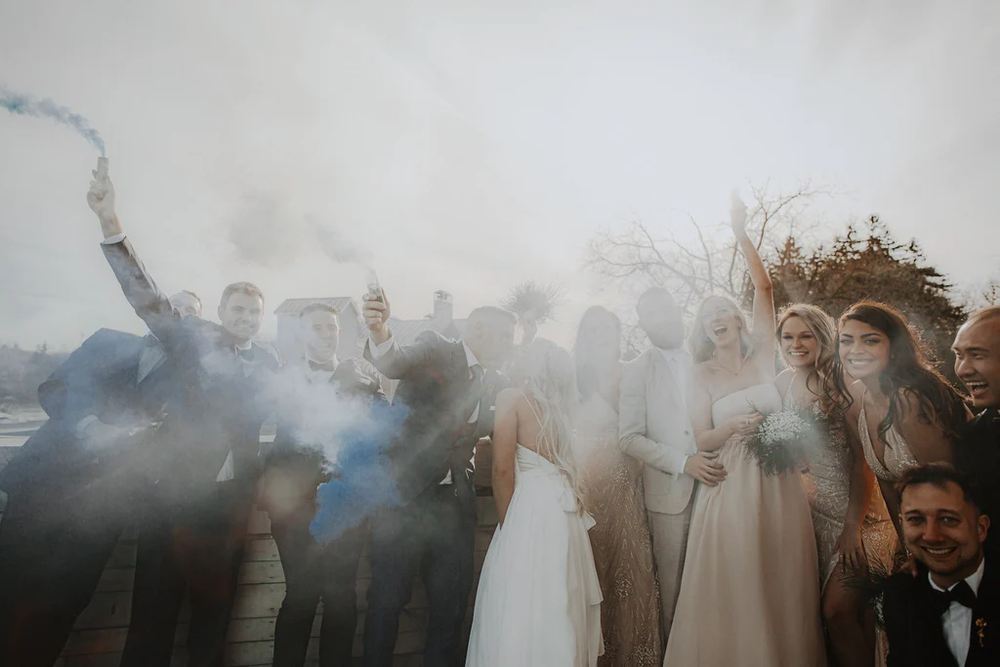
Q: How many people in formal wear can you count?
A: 12